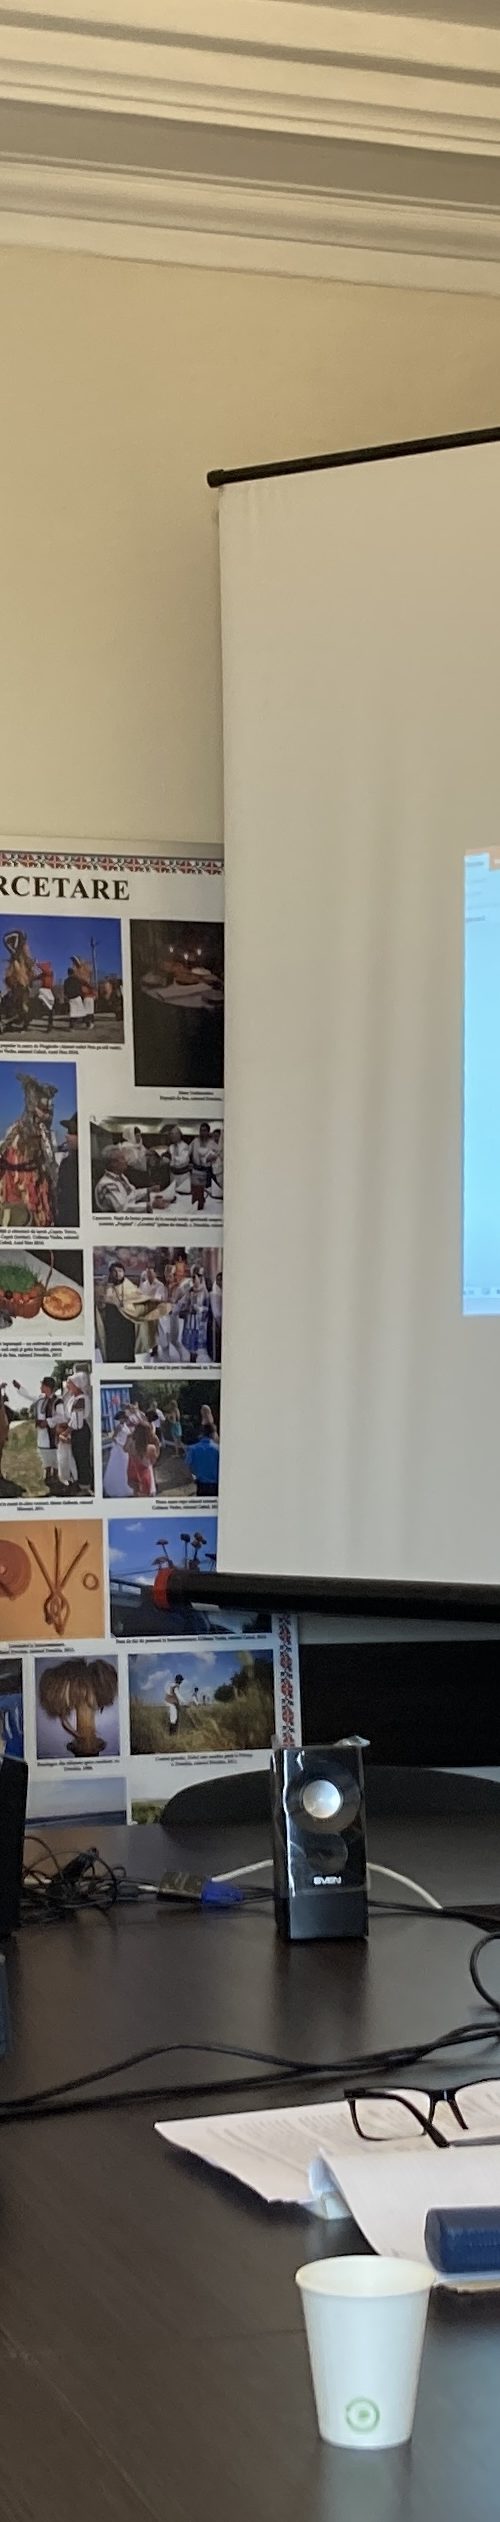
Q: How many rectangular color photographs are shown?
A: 15